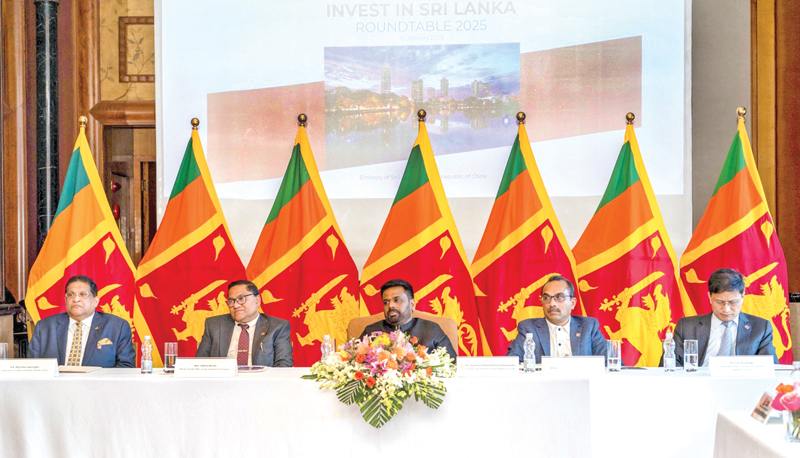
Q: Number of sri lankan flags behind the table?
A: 7